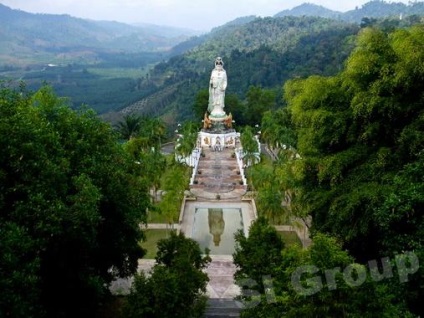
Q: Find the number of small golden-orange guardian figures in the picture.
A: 2